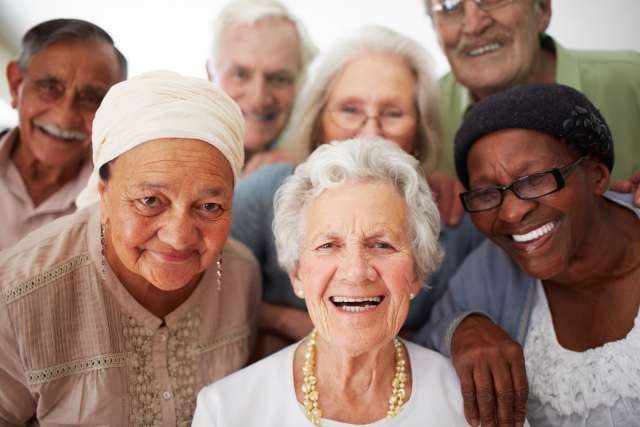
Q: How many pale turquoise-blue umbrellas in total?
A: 0